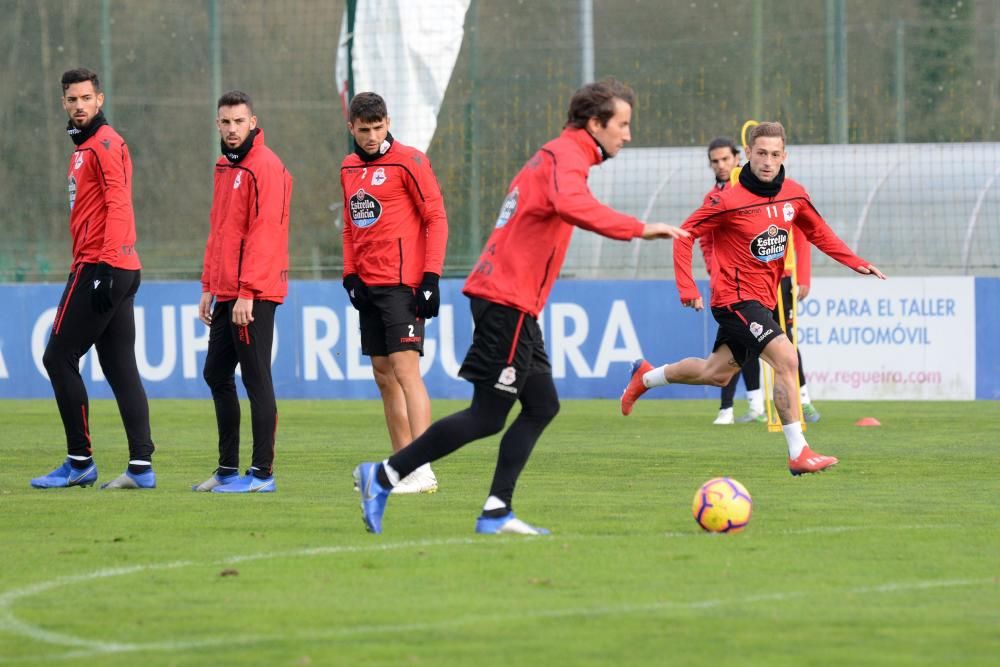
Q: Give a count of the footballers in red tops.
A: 6